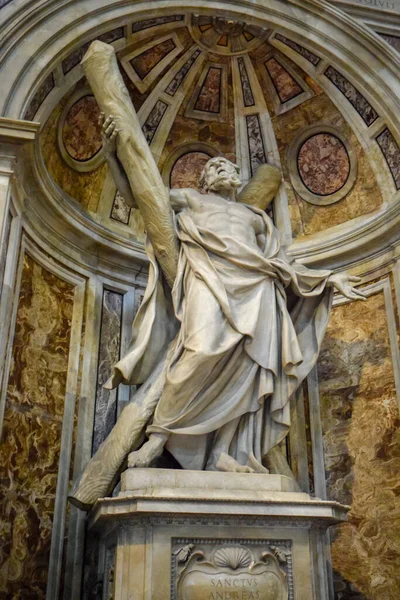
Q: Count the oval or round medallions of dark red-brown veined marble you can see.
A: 3